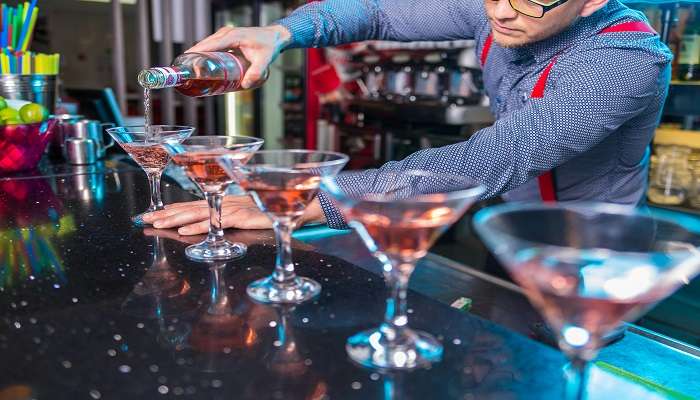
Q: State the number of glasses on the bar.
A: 5